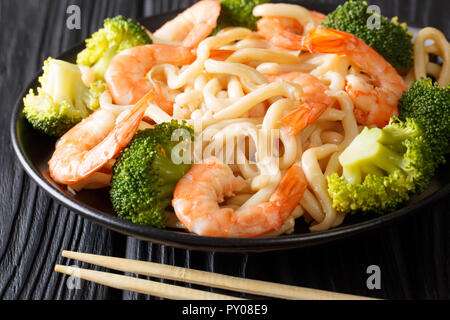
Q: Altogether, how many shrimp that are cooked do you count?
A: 7